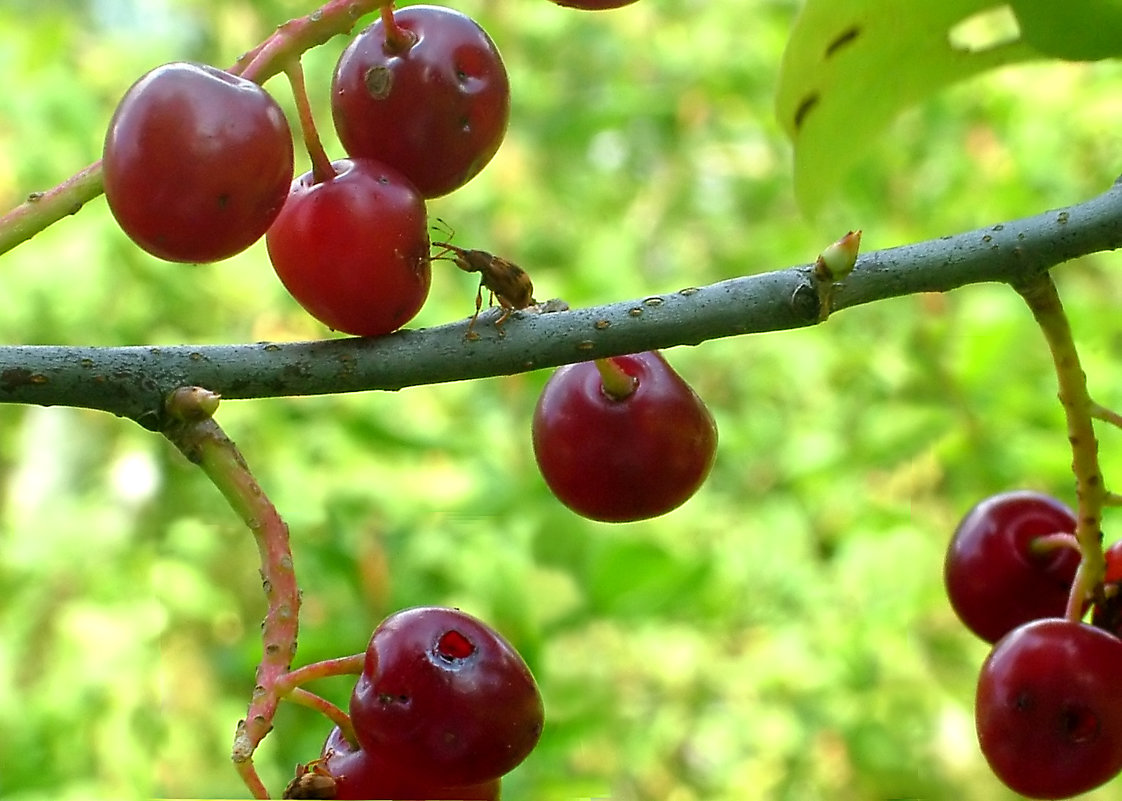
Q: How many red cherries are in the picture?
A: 10